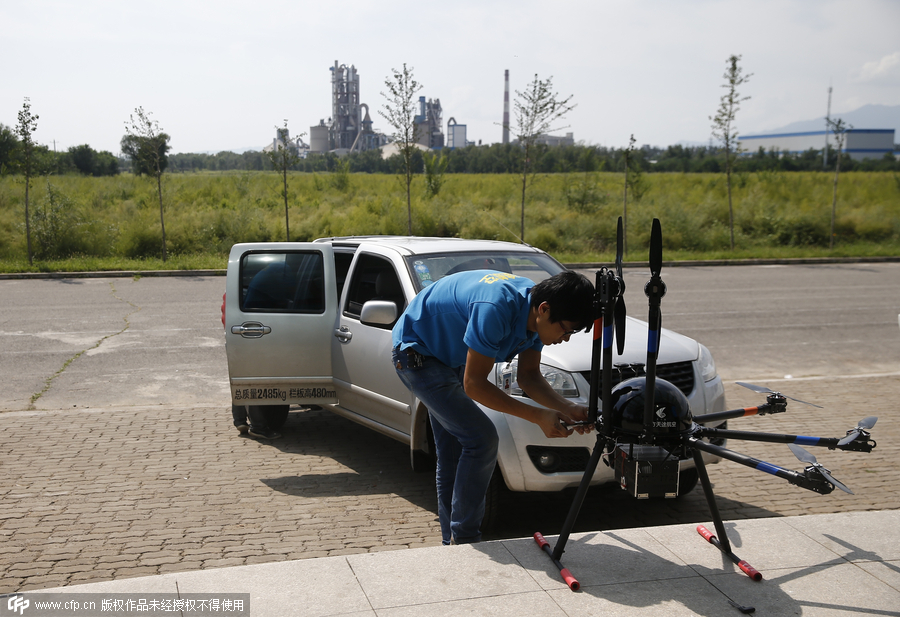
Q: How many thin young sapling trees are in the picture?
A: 8